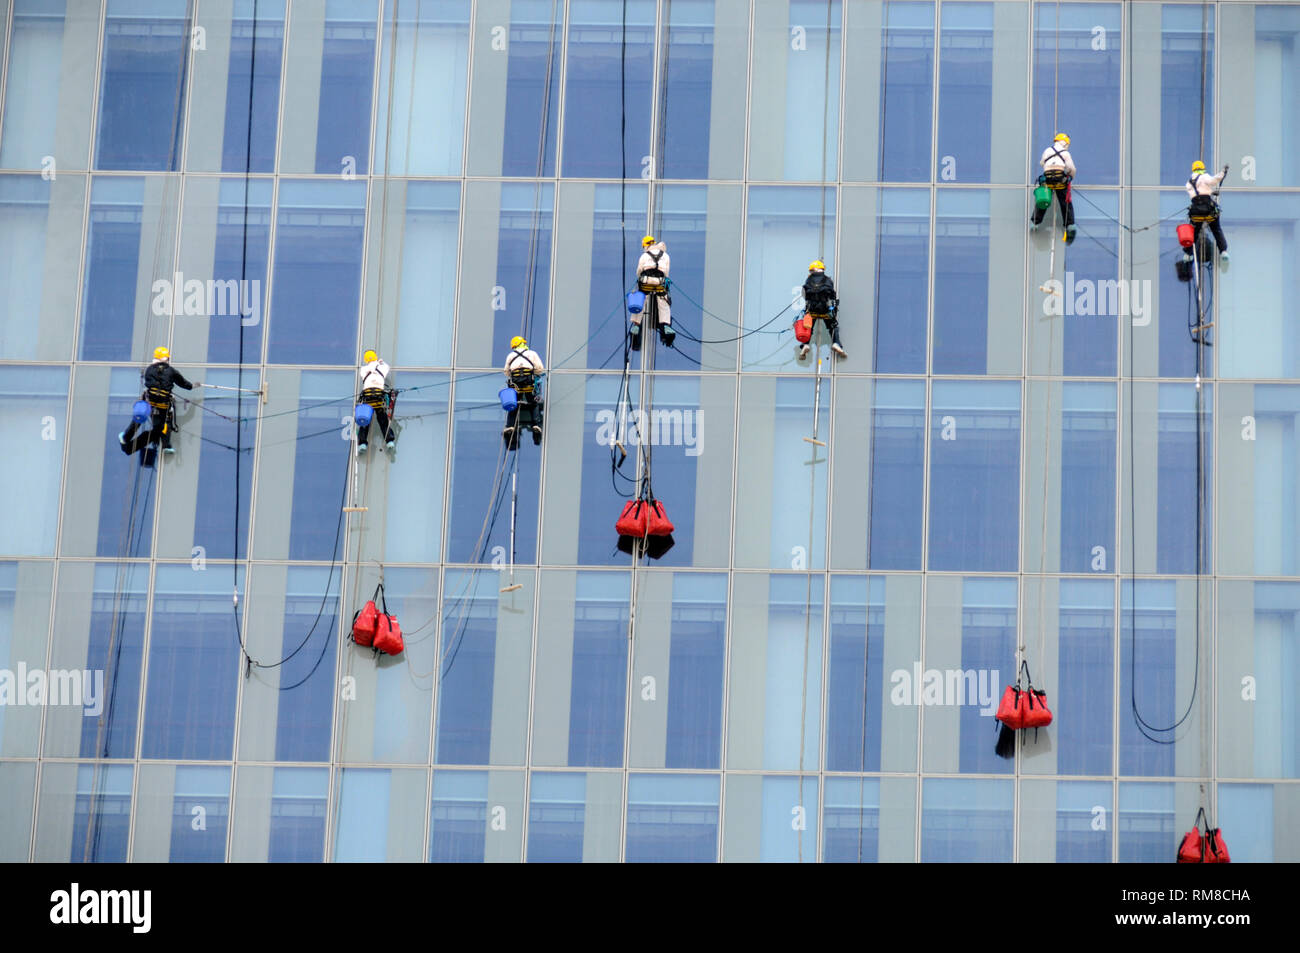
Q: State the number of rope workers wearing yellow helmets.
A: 7